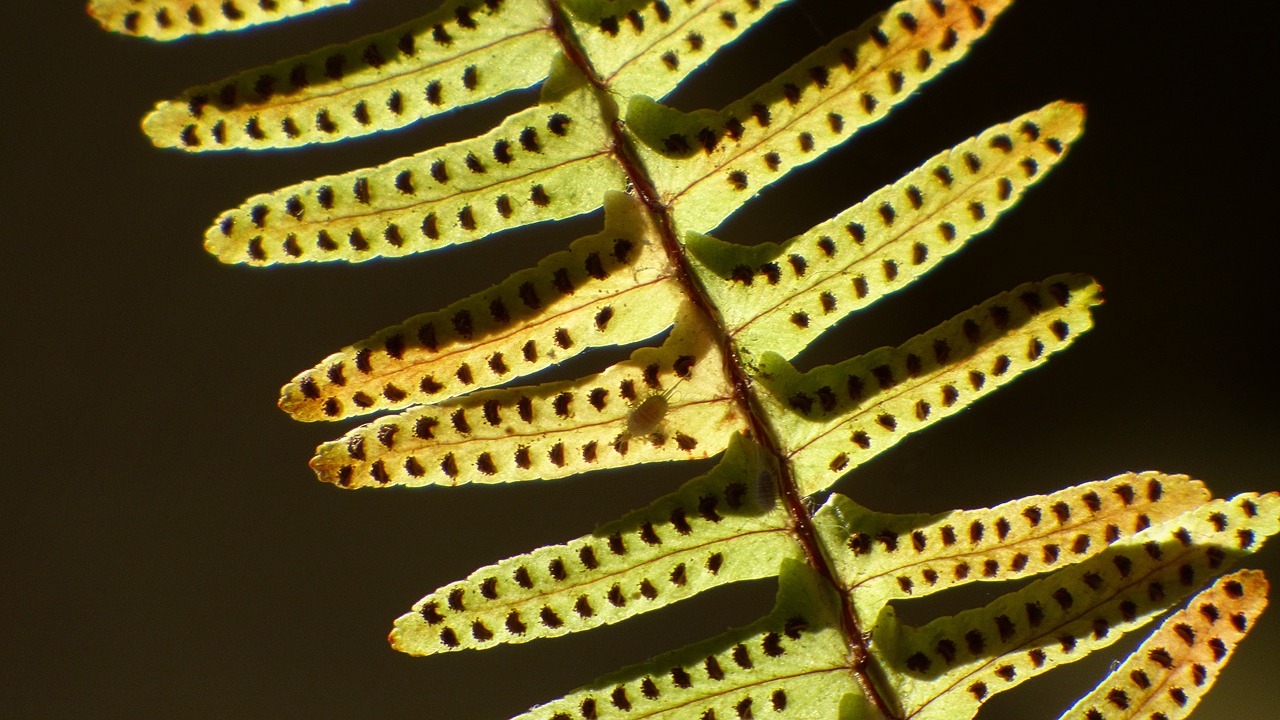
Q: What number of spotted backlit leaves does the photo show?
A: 14